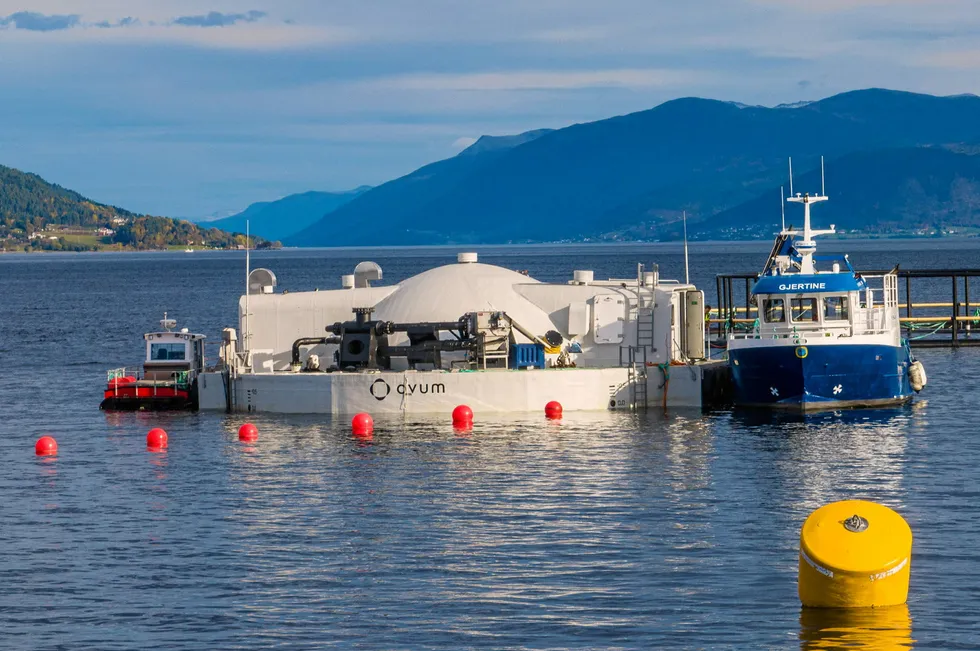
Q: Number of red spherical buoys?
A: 6